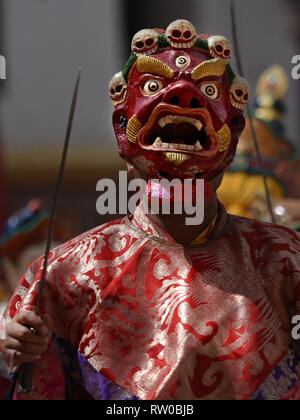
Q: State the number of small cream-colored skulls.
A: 5